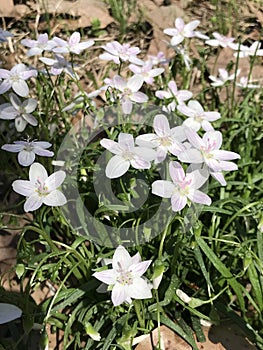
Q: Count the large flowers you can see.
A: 6